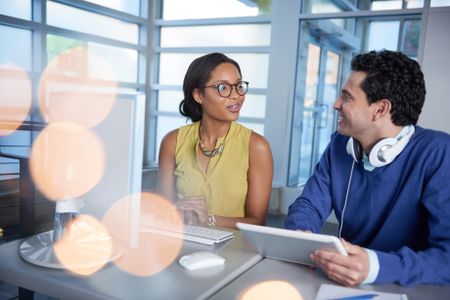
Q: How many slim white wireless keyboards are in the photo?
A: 1